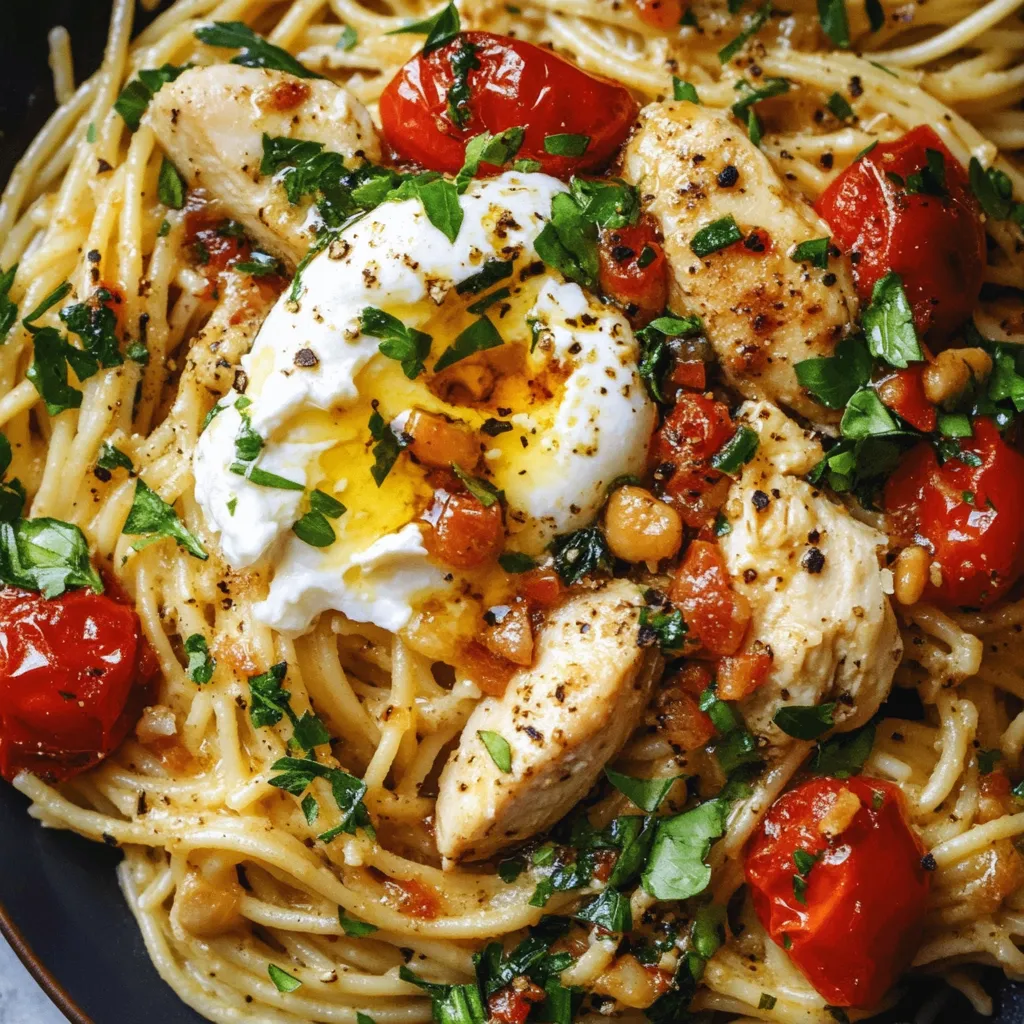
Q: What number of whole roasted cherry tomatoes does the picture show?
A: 5